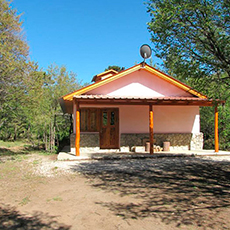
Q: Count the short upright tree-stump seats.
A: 2